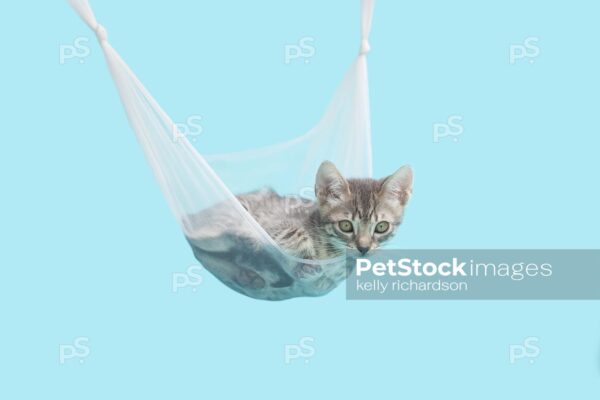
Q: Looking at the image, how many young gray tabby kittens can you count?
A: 1